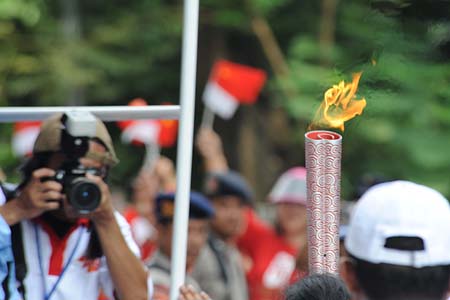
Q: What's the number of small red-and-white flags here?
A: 3